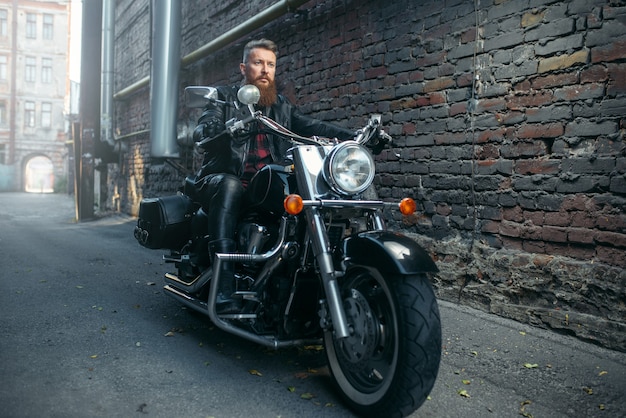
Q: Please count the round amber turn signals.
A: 2